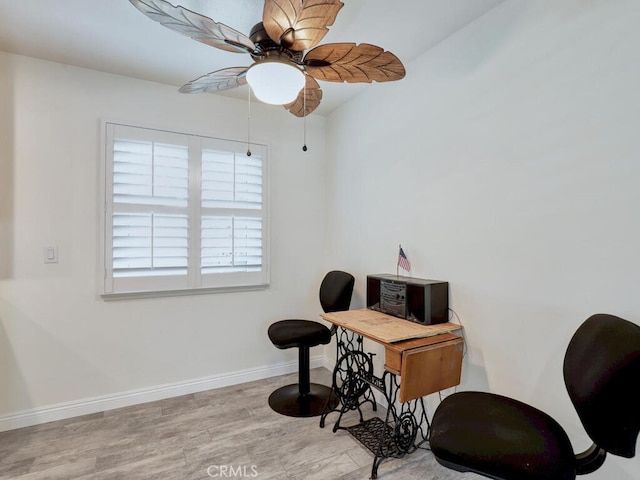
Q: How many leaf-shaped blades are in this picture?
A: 5